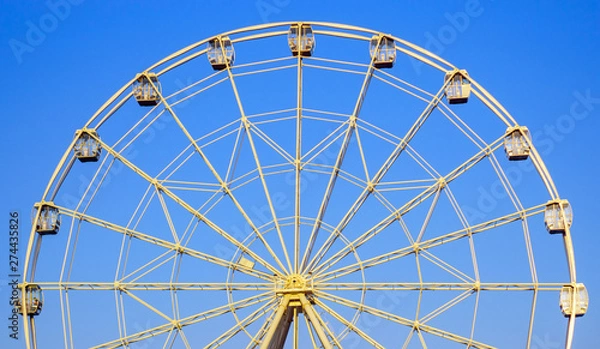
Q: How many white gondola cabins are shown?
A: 11